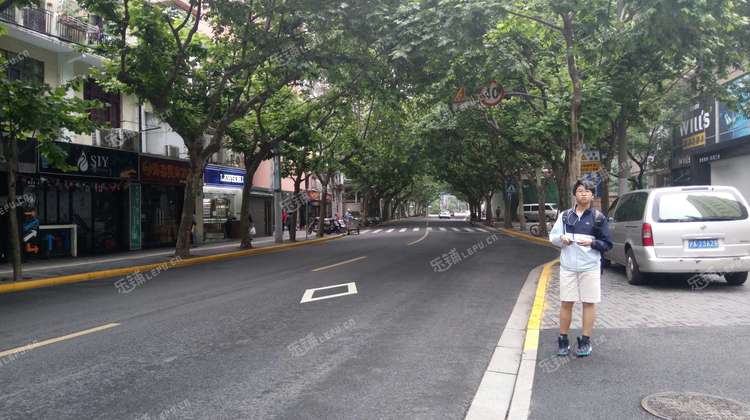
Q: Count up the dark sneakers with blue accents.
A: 2